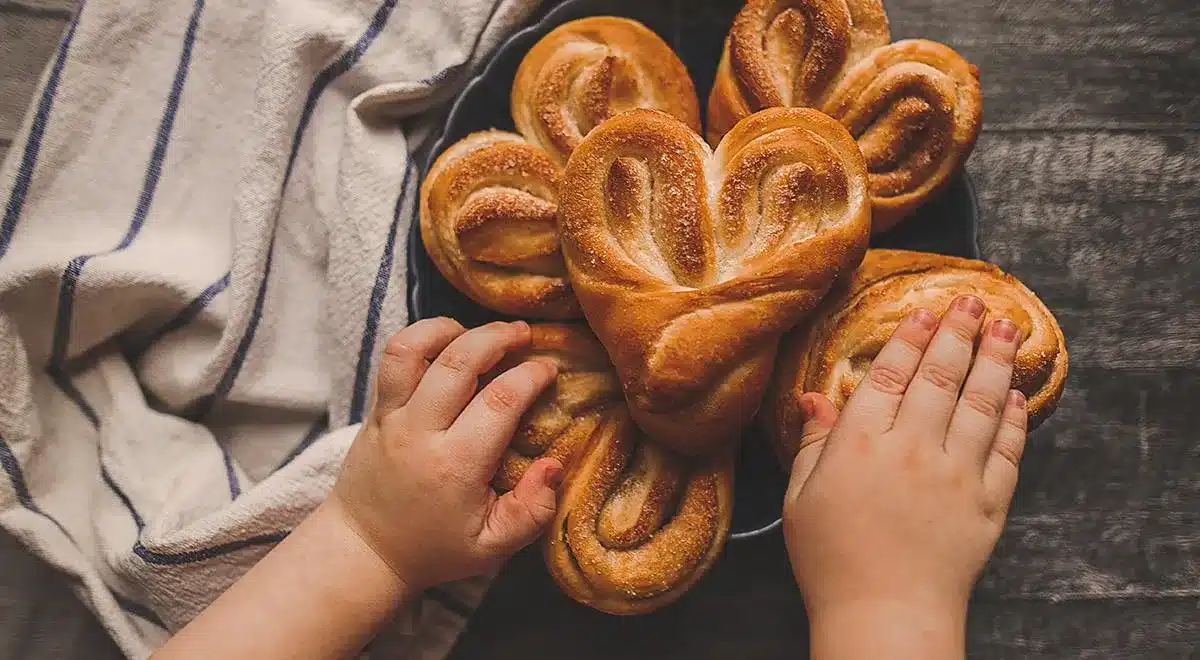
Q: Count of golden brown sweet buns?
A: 5